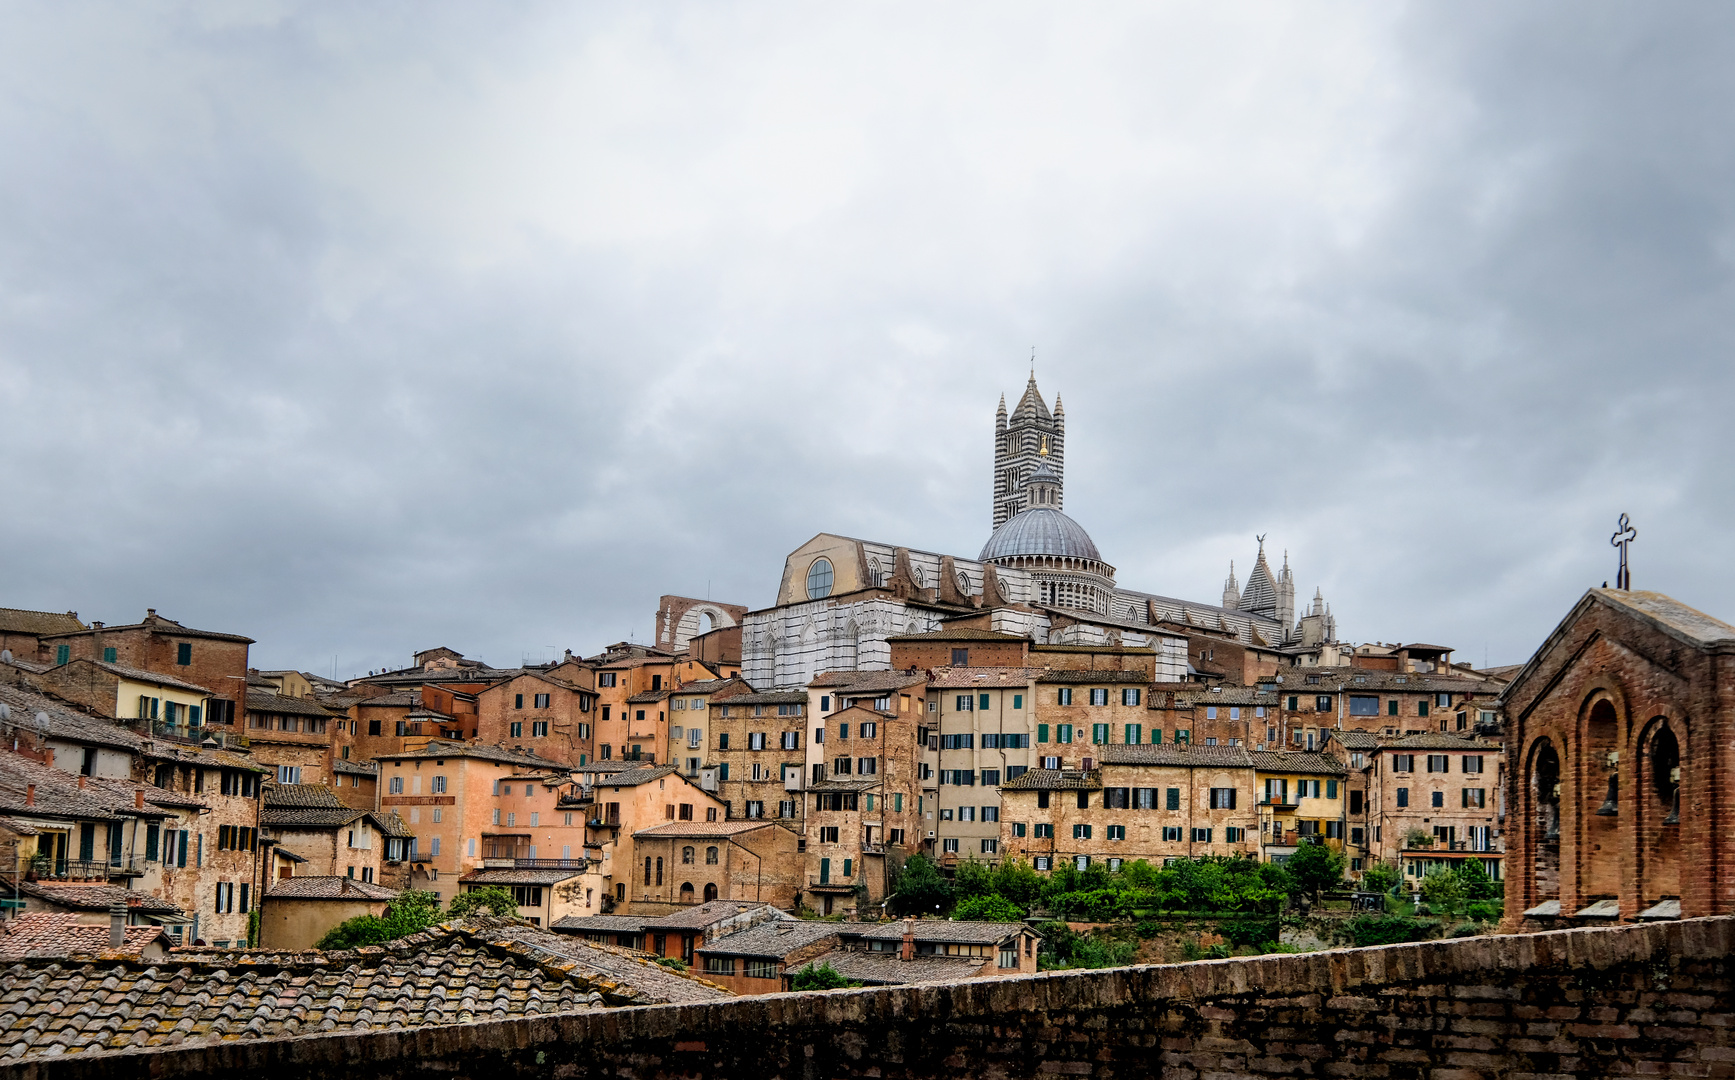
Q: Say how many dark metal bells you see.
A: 3